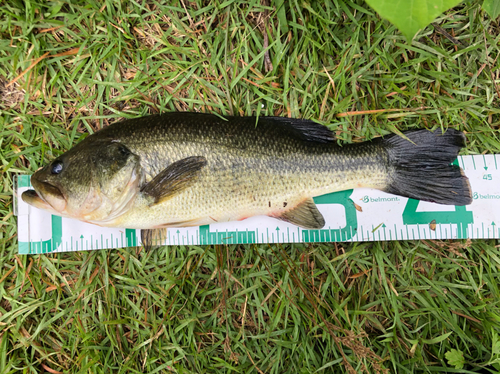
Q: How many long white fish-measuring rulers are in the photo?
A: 1